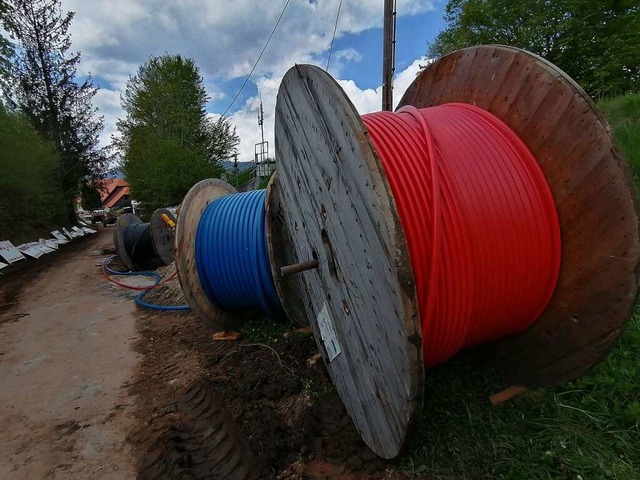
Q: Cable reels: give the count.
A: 3